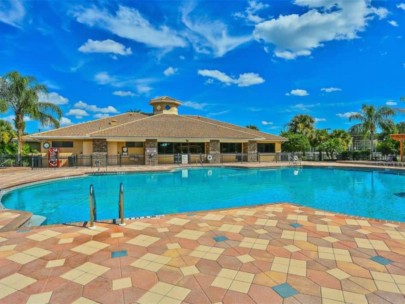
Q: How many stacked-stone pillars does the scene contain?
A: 4